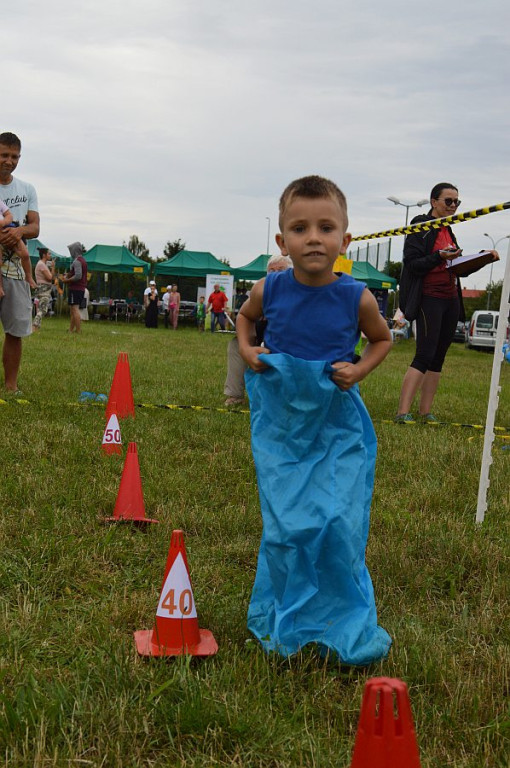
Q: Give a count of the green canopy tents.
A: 5